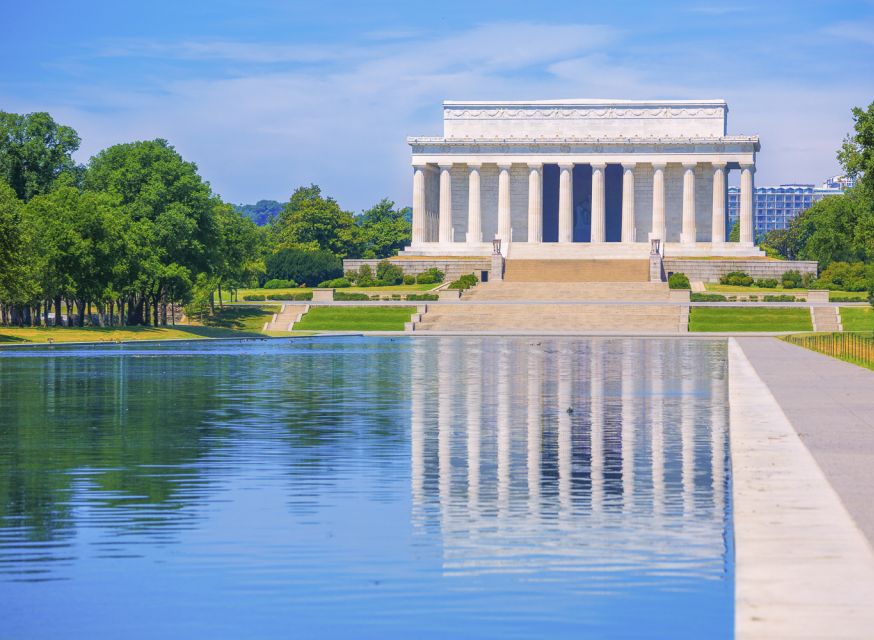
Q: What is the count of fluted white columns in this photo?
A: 12